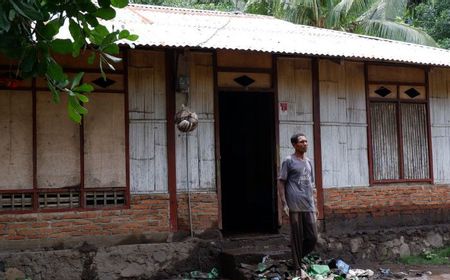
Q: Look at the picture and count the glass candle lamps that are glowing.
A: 0